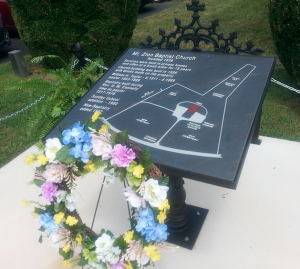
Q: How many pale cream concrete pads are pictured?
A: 1